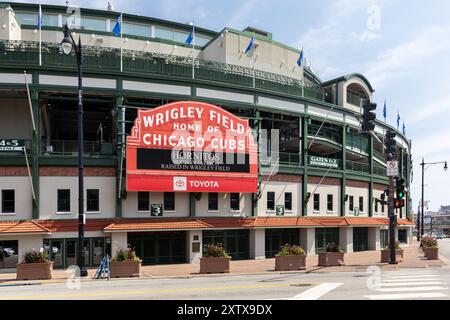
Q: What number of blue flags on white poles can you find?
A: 8